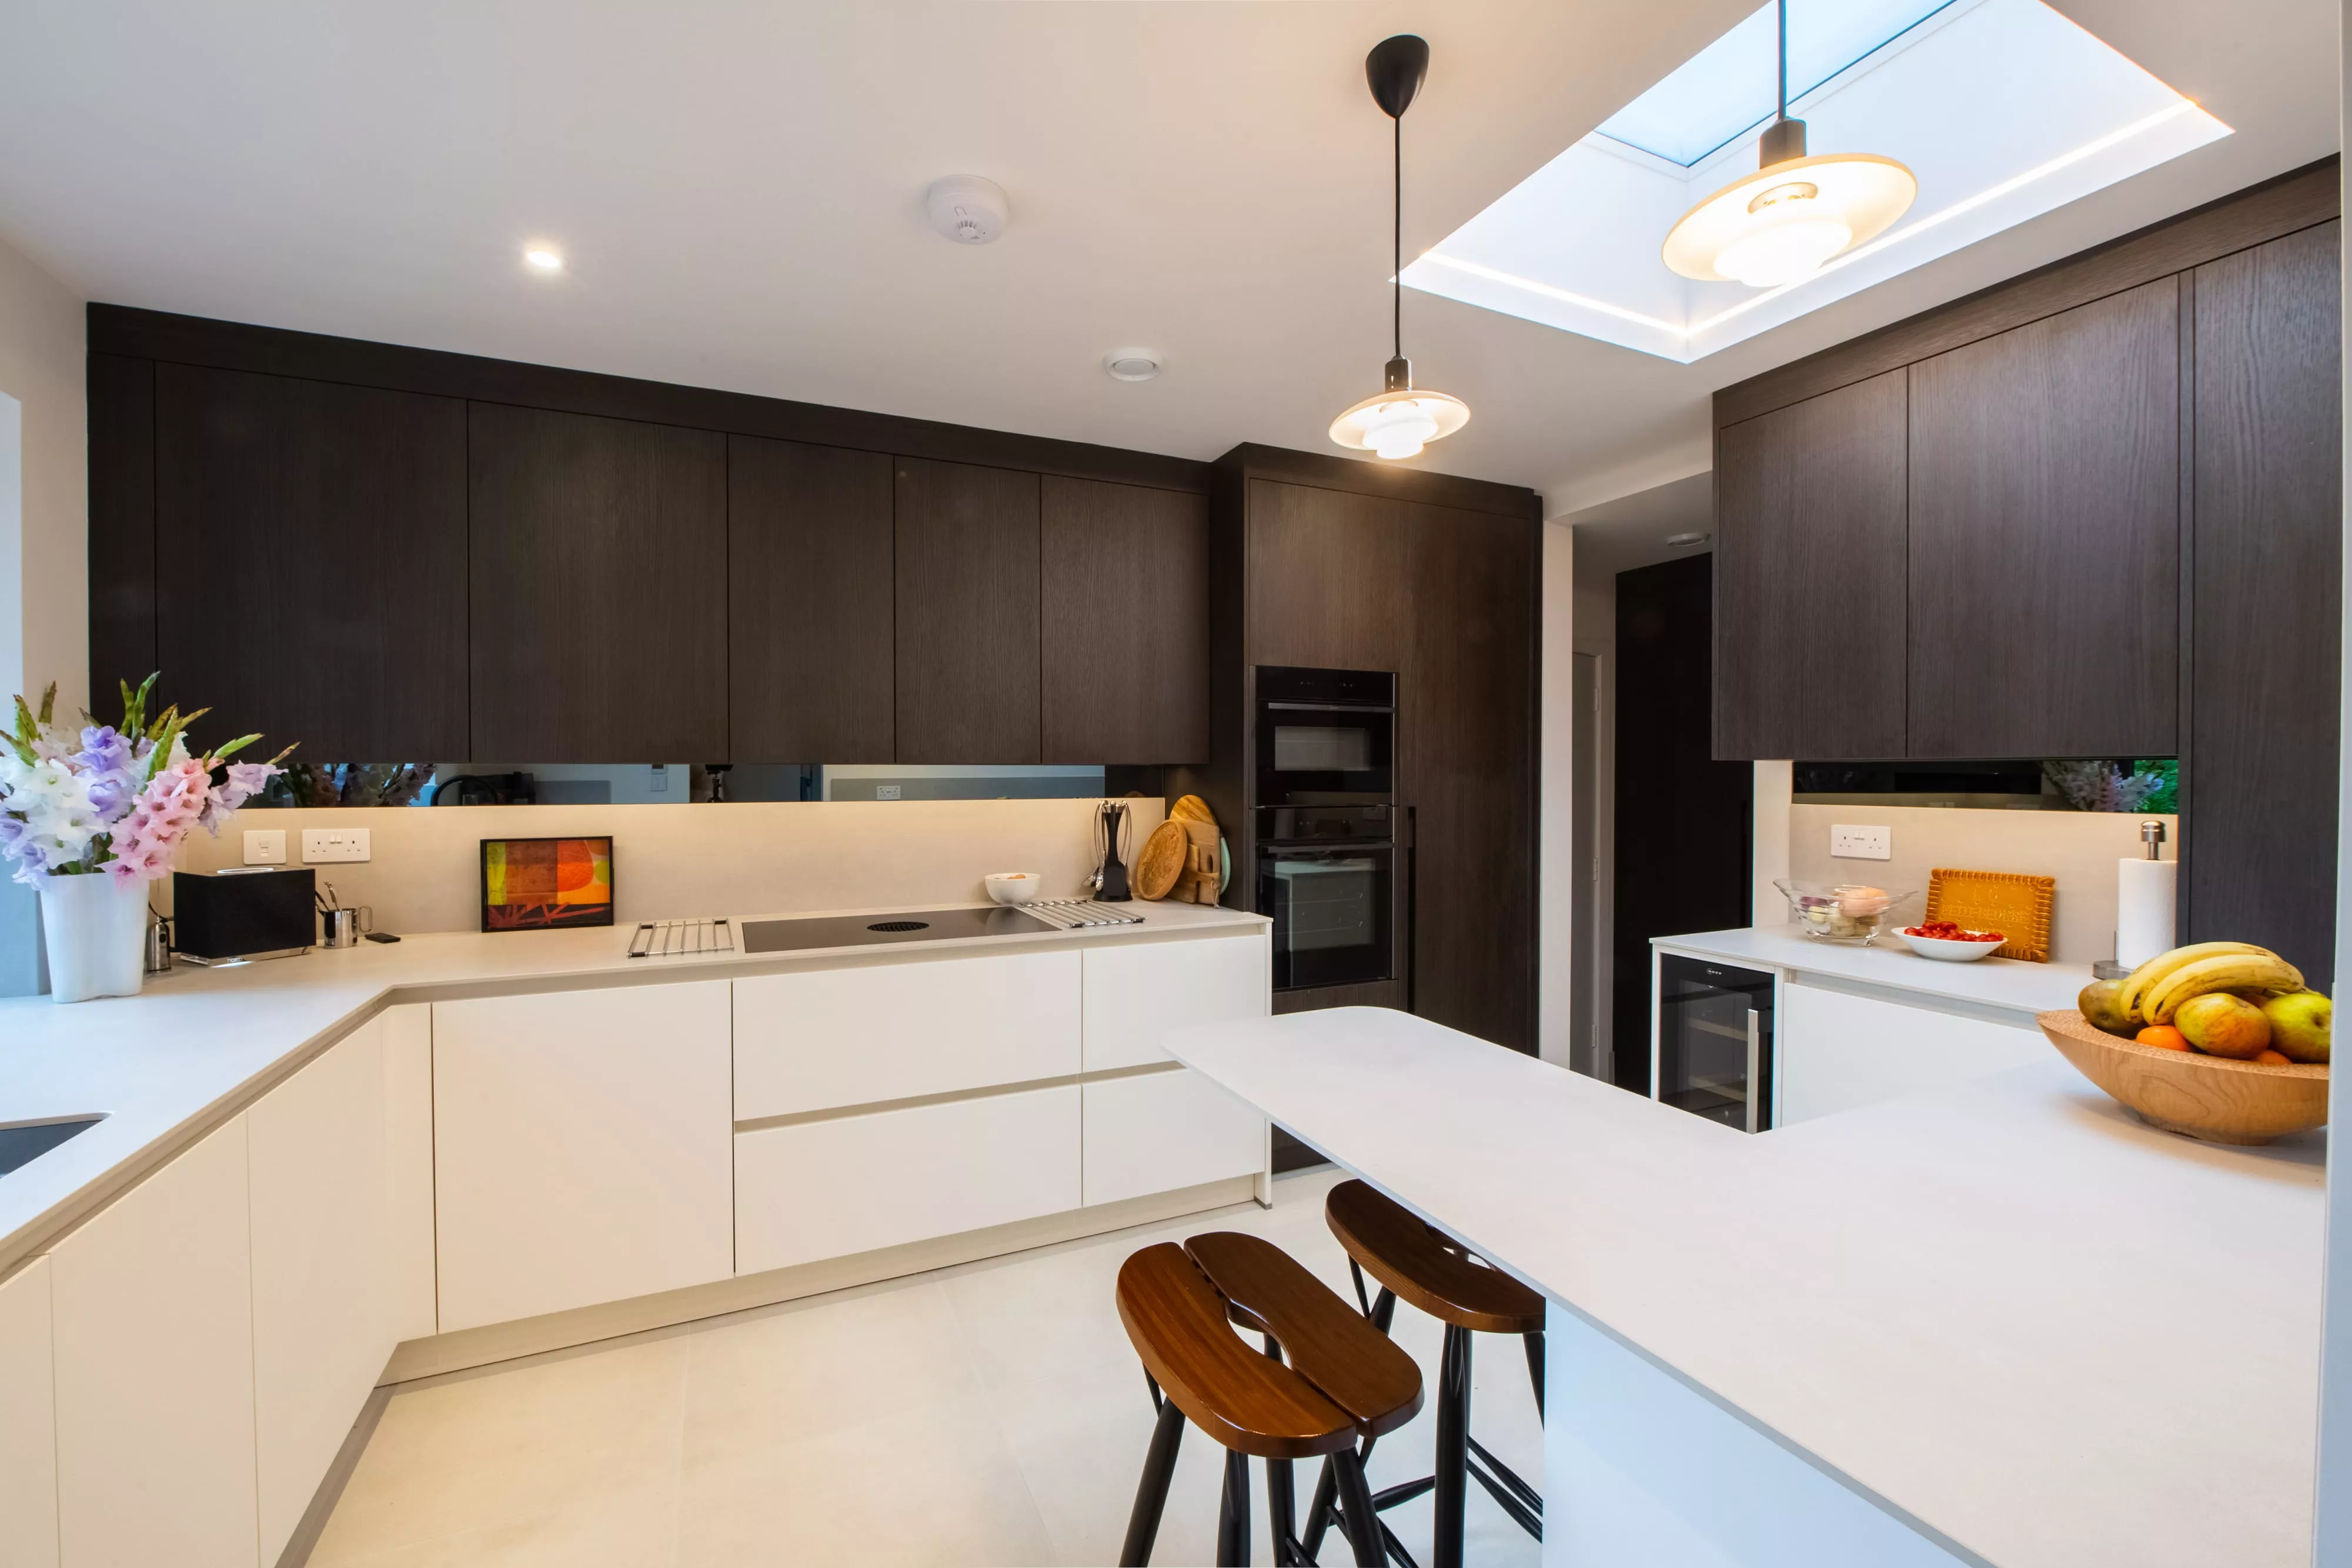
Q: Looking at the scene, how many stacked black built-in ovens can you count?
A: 2